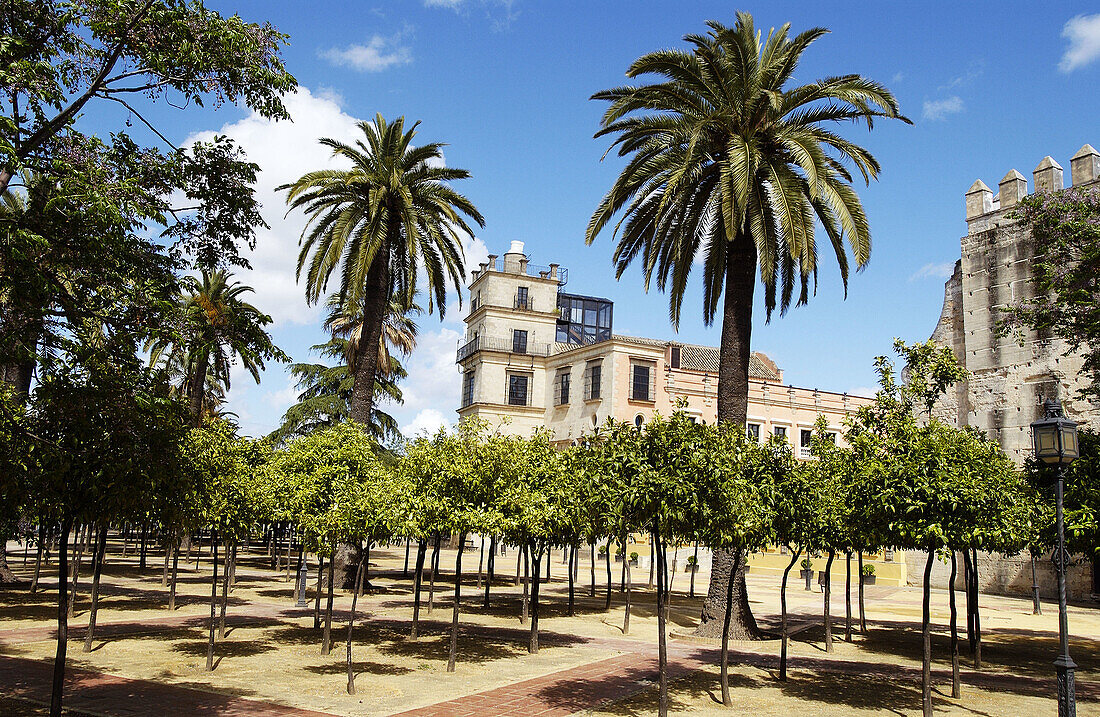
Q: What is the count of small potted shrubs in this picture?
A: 7